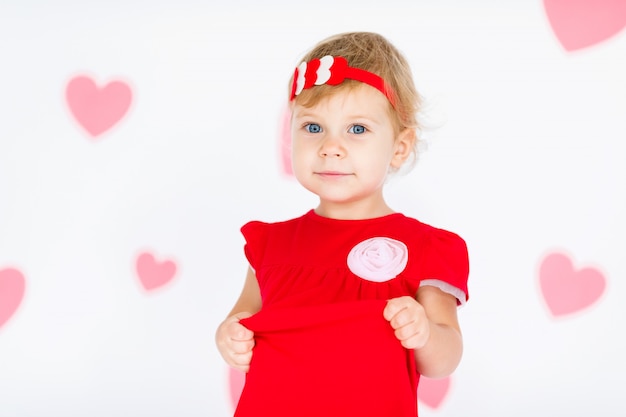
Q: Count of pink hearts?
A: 8